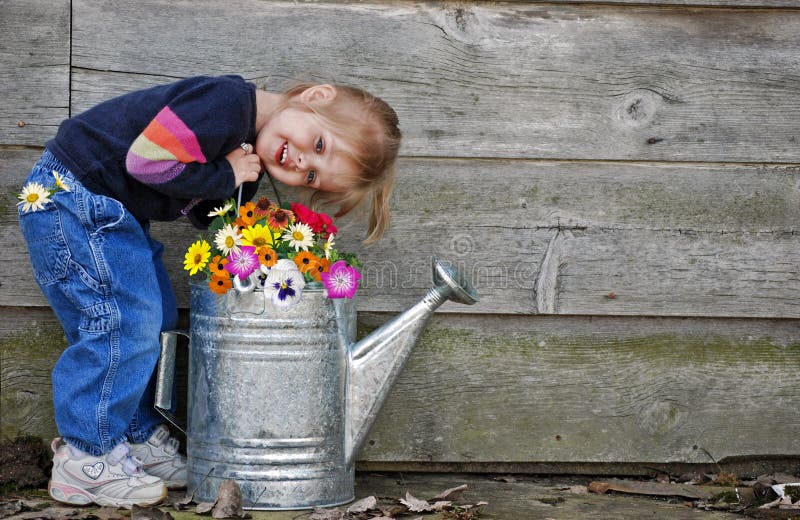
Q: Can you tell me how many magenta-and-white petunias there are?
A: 2